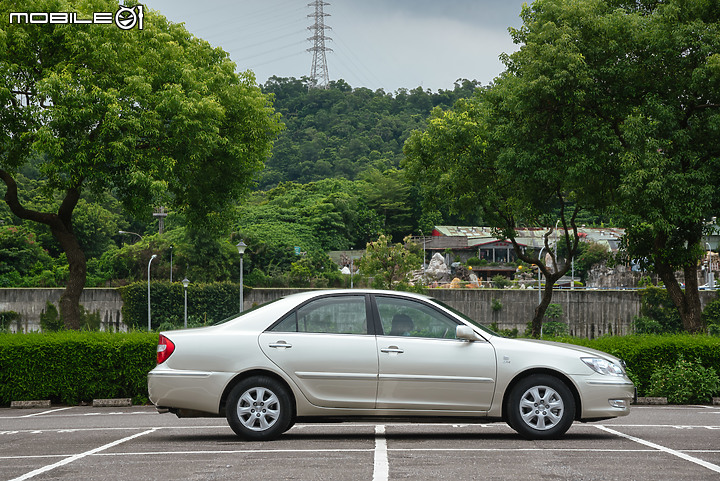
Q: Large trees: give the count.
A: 3